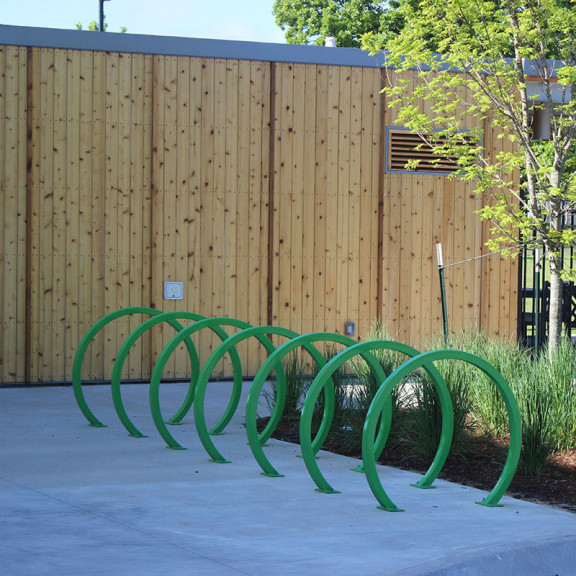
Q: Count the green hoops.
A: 7